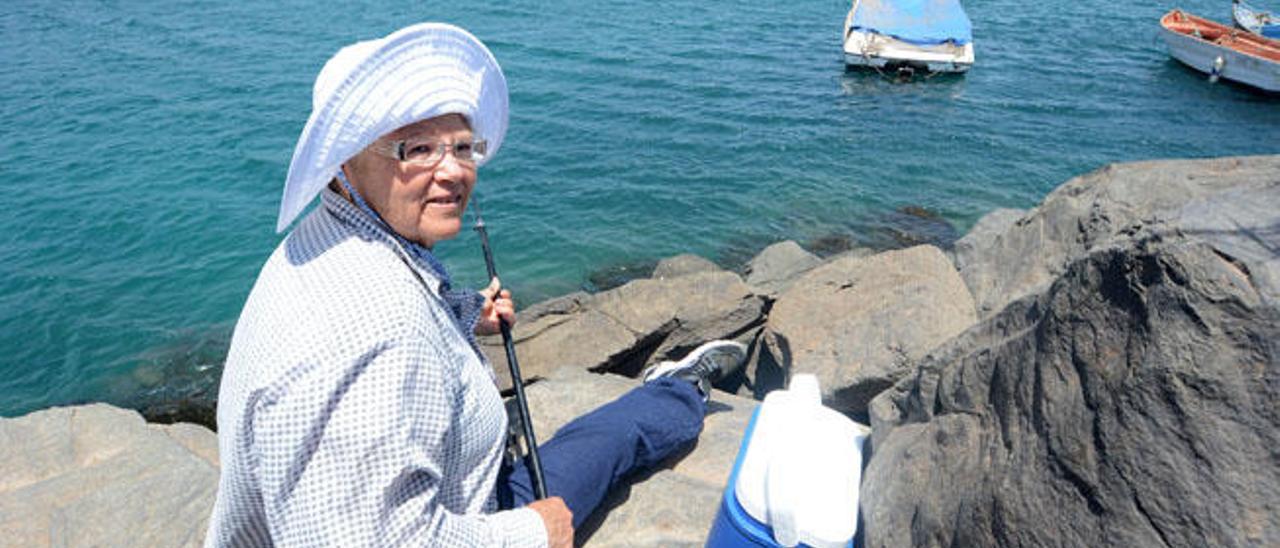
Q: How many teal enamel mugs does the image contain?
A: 0